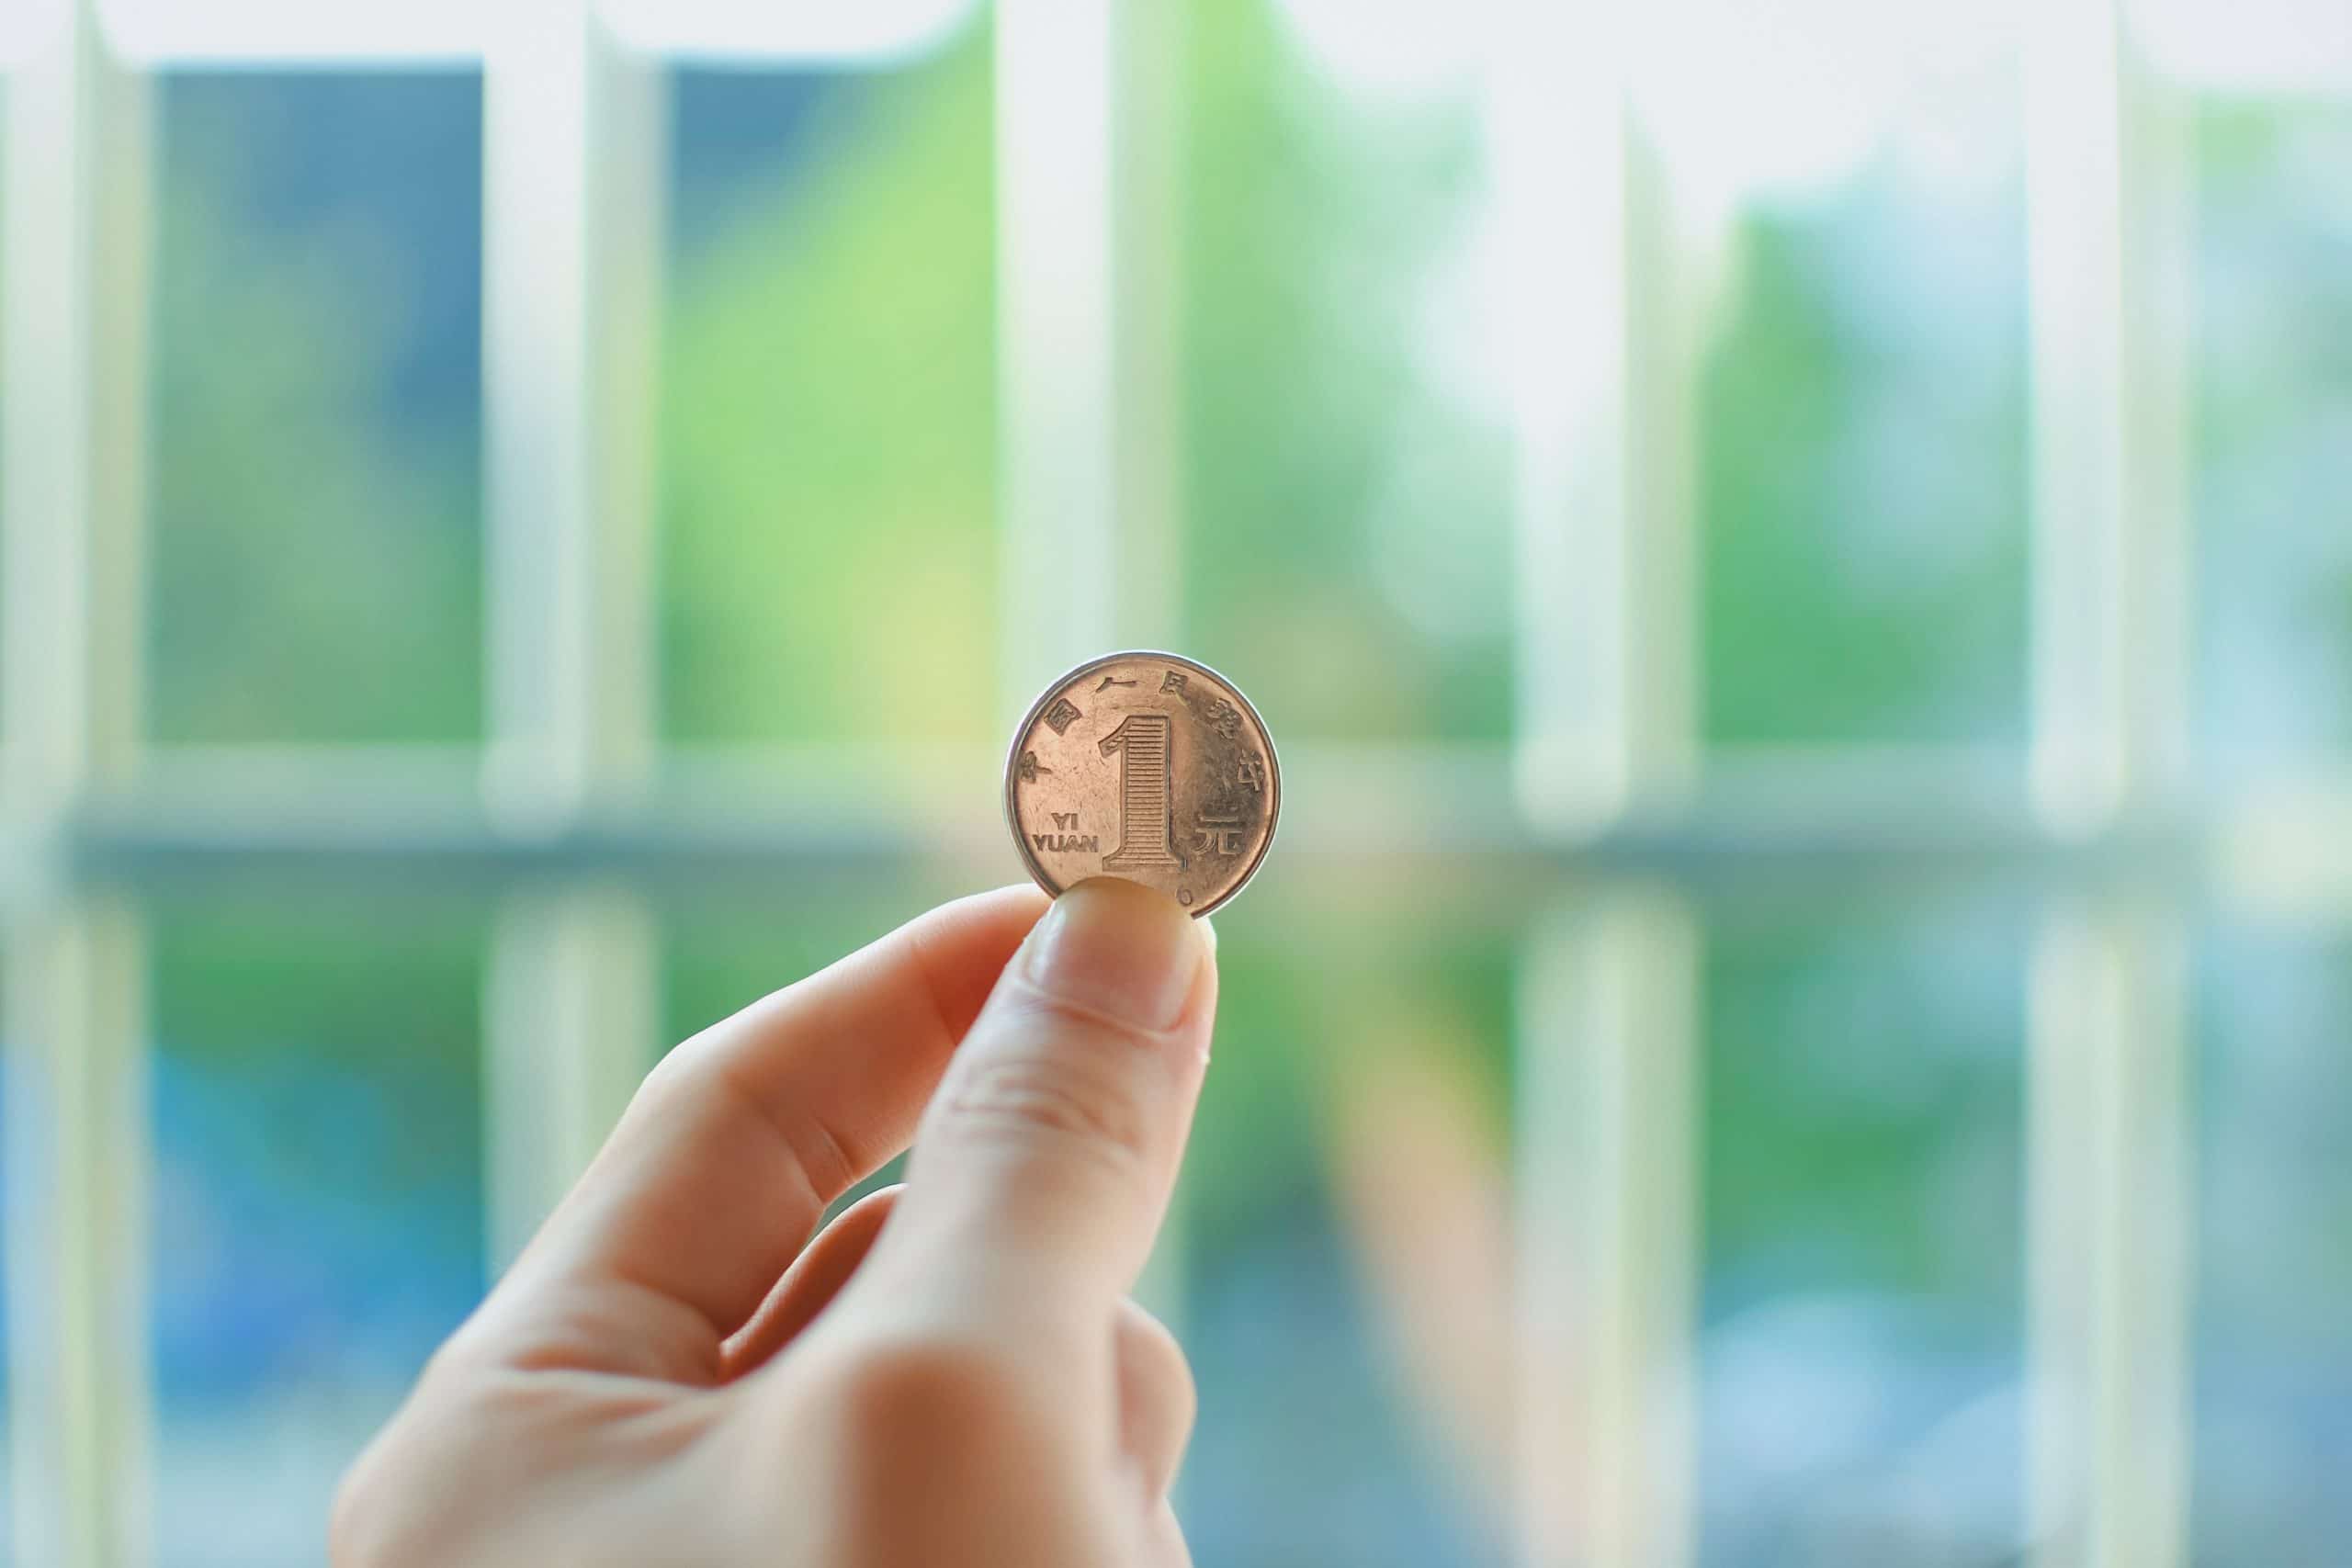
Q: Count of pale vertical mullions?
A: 5